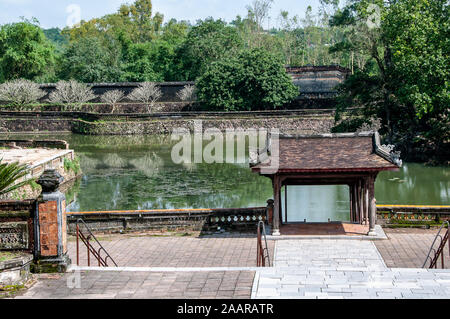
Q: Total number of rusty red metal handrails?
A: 3